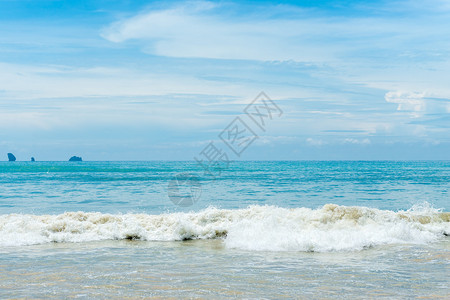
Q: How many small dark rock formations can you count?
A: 3